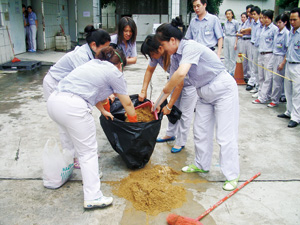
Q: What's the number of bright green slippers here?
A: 2